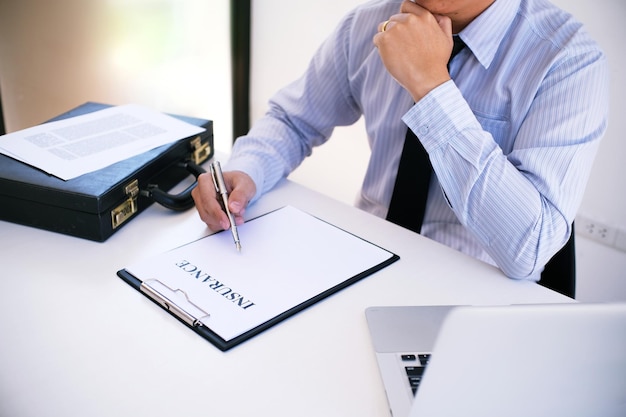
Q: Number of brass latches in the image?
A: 2